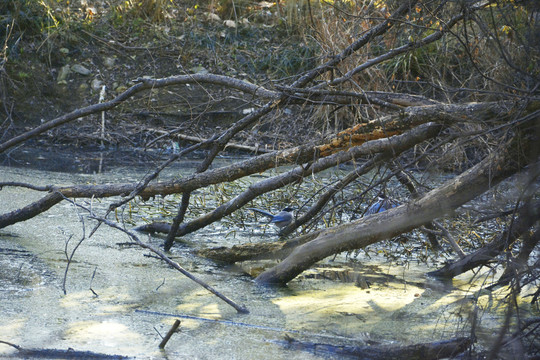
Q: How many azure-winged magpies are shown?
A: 2